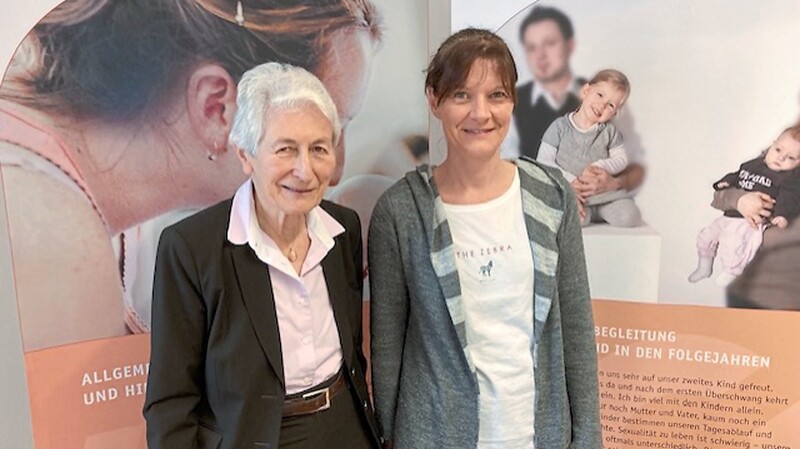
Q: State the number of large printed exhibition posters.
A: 2